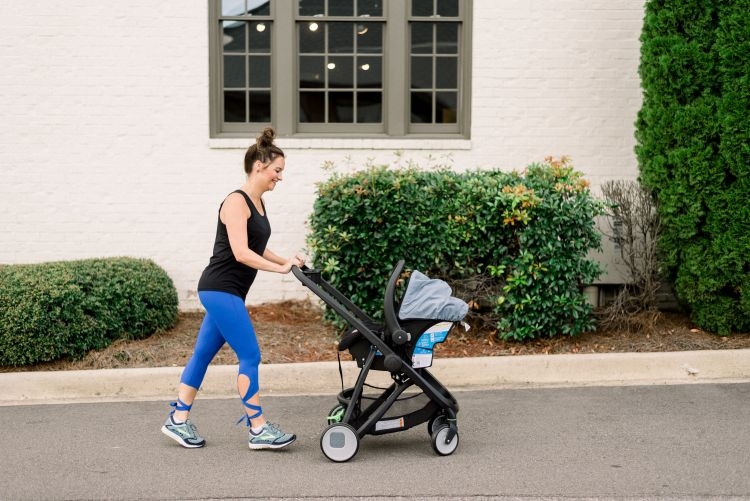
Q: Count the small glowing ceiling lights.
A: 5